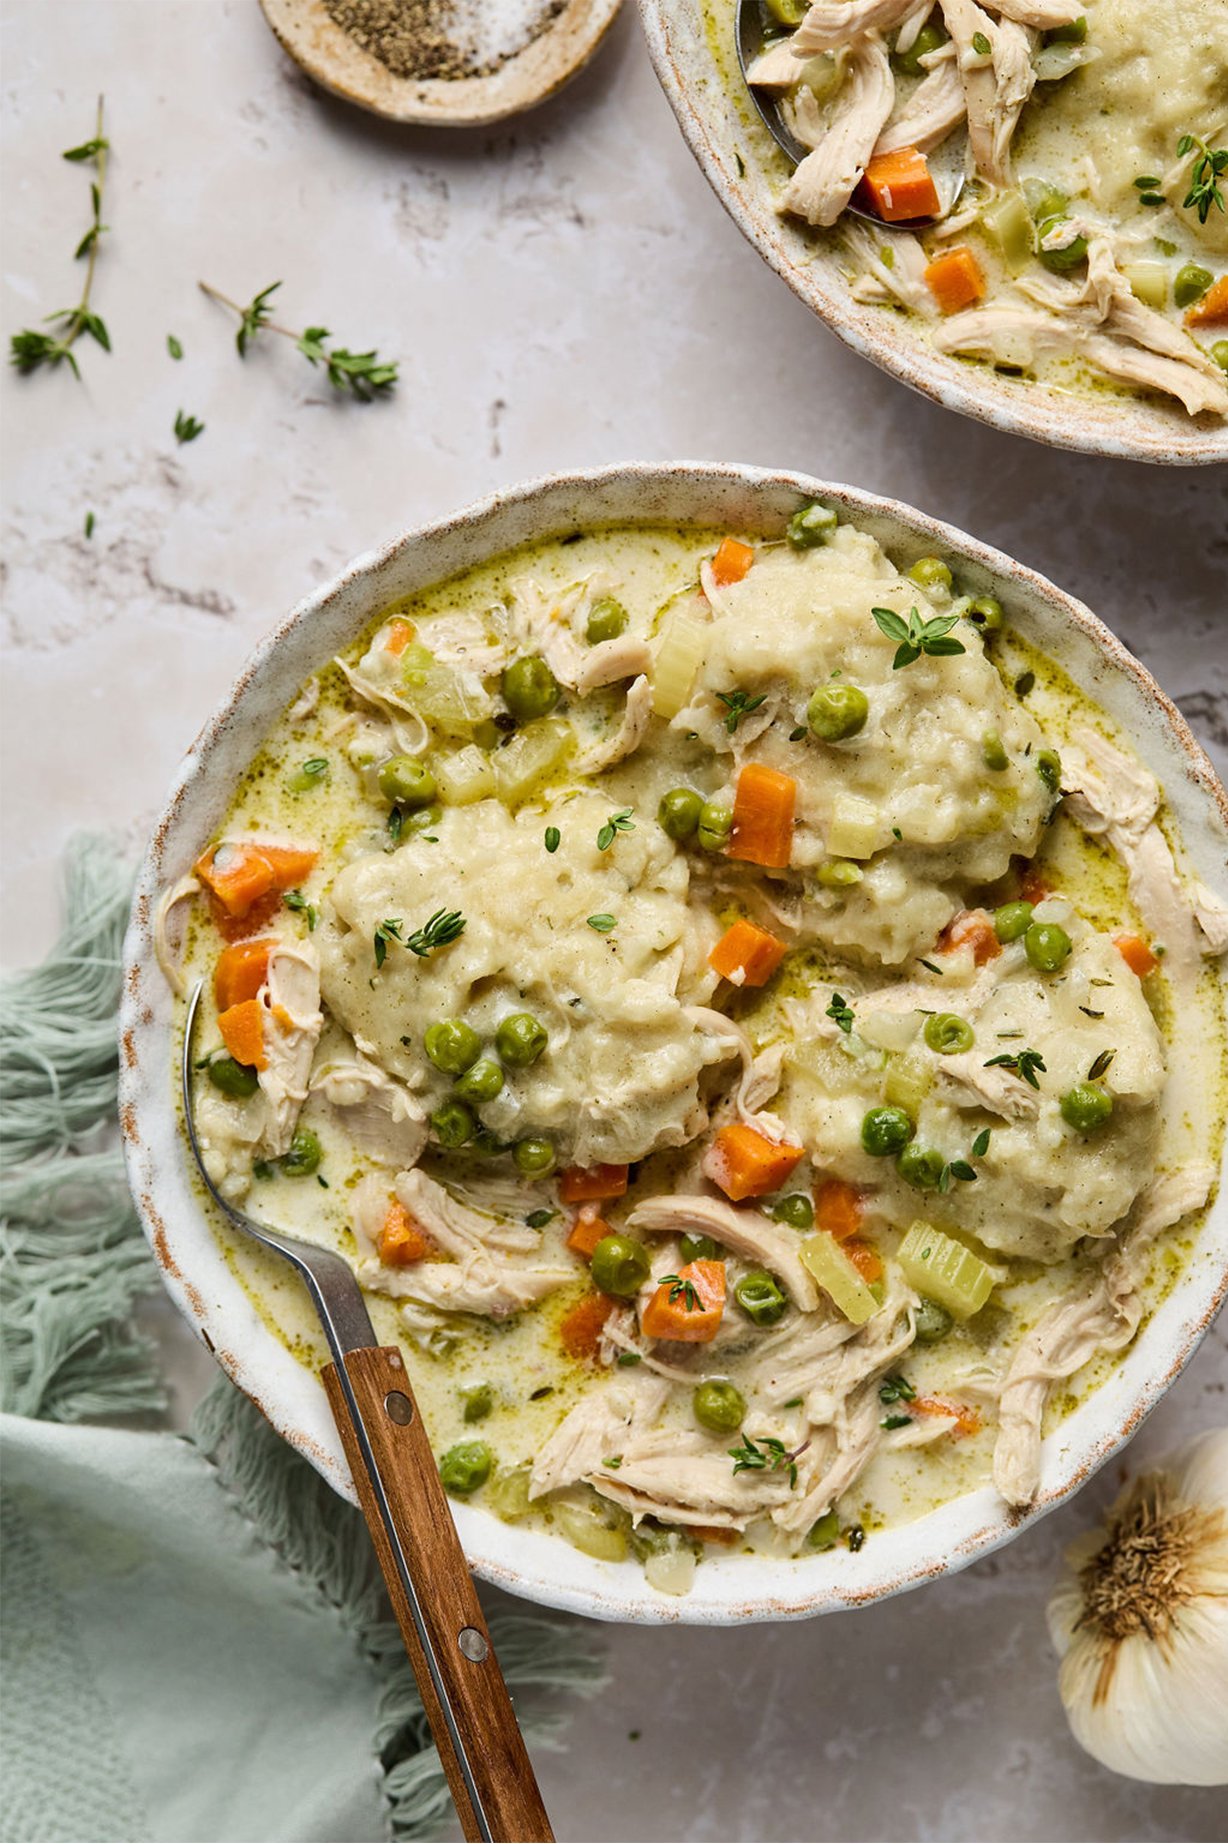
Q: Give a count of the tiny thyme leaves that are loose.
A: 3